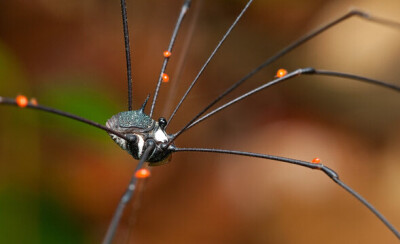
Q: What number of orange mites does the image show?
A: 7